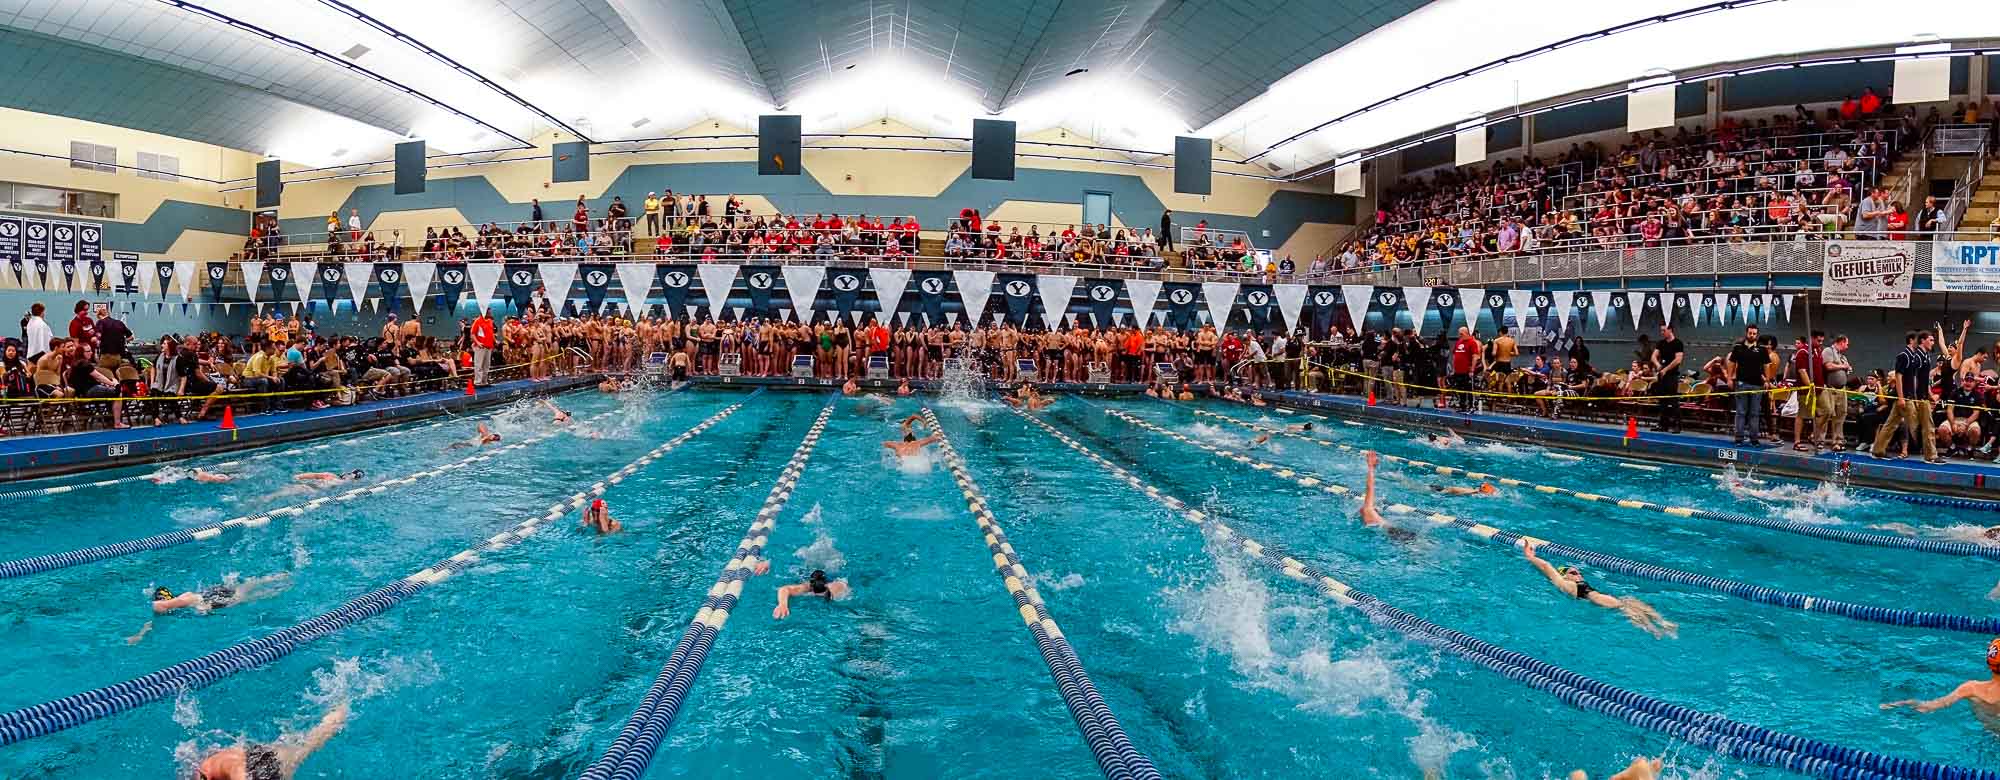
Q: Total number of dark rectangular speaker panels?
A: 6